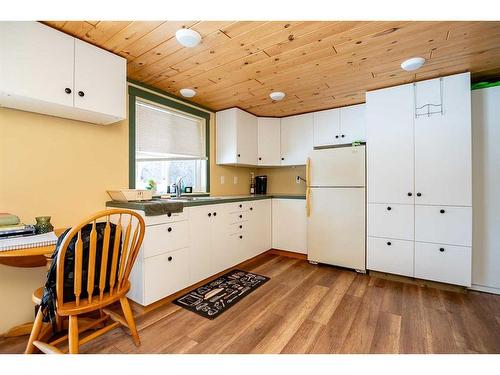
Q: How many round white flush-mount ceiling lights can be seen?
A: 4